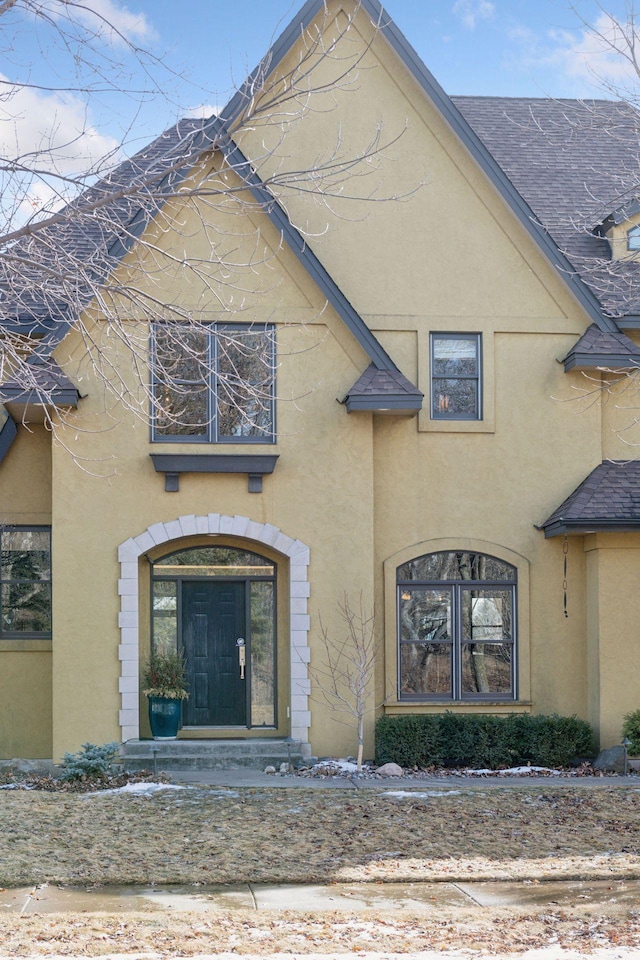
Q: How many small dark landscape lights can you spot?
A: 3